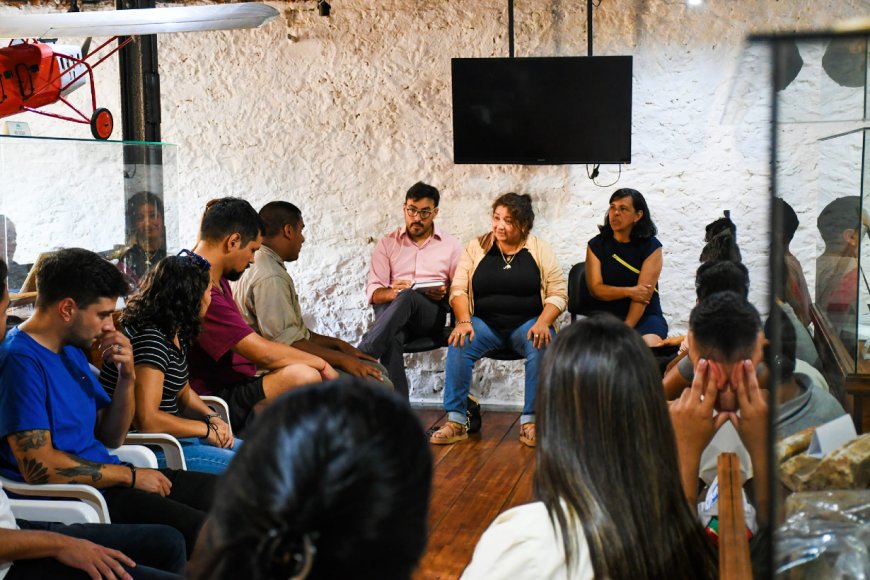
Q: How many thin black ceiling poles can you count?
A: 2